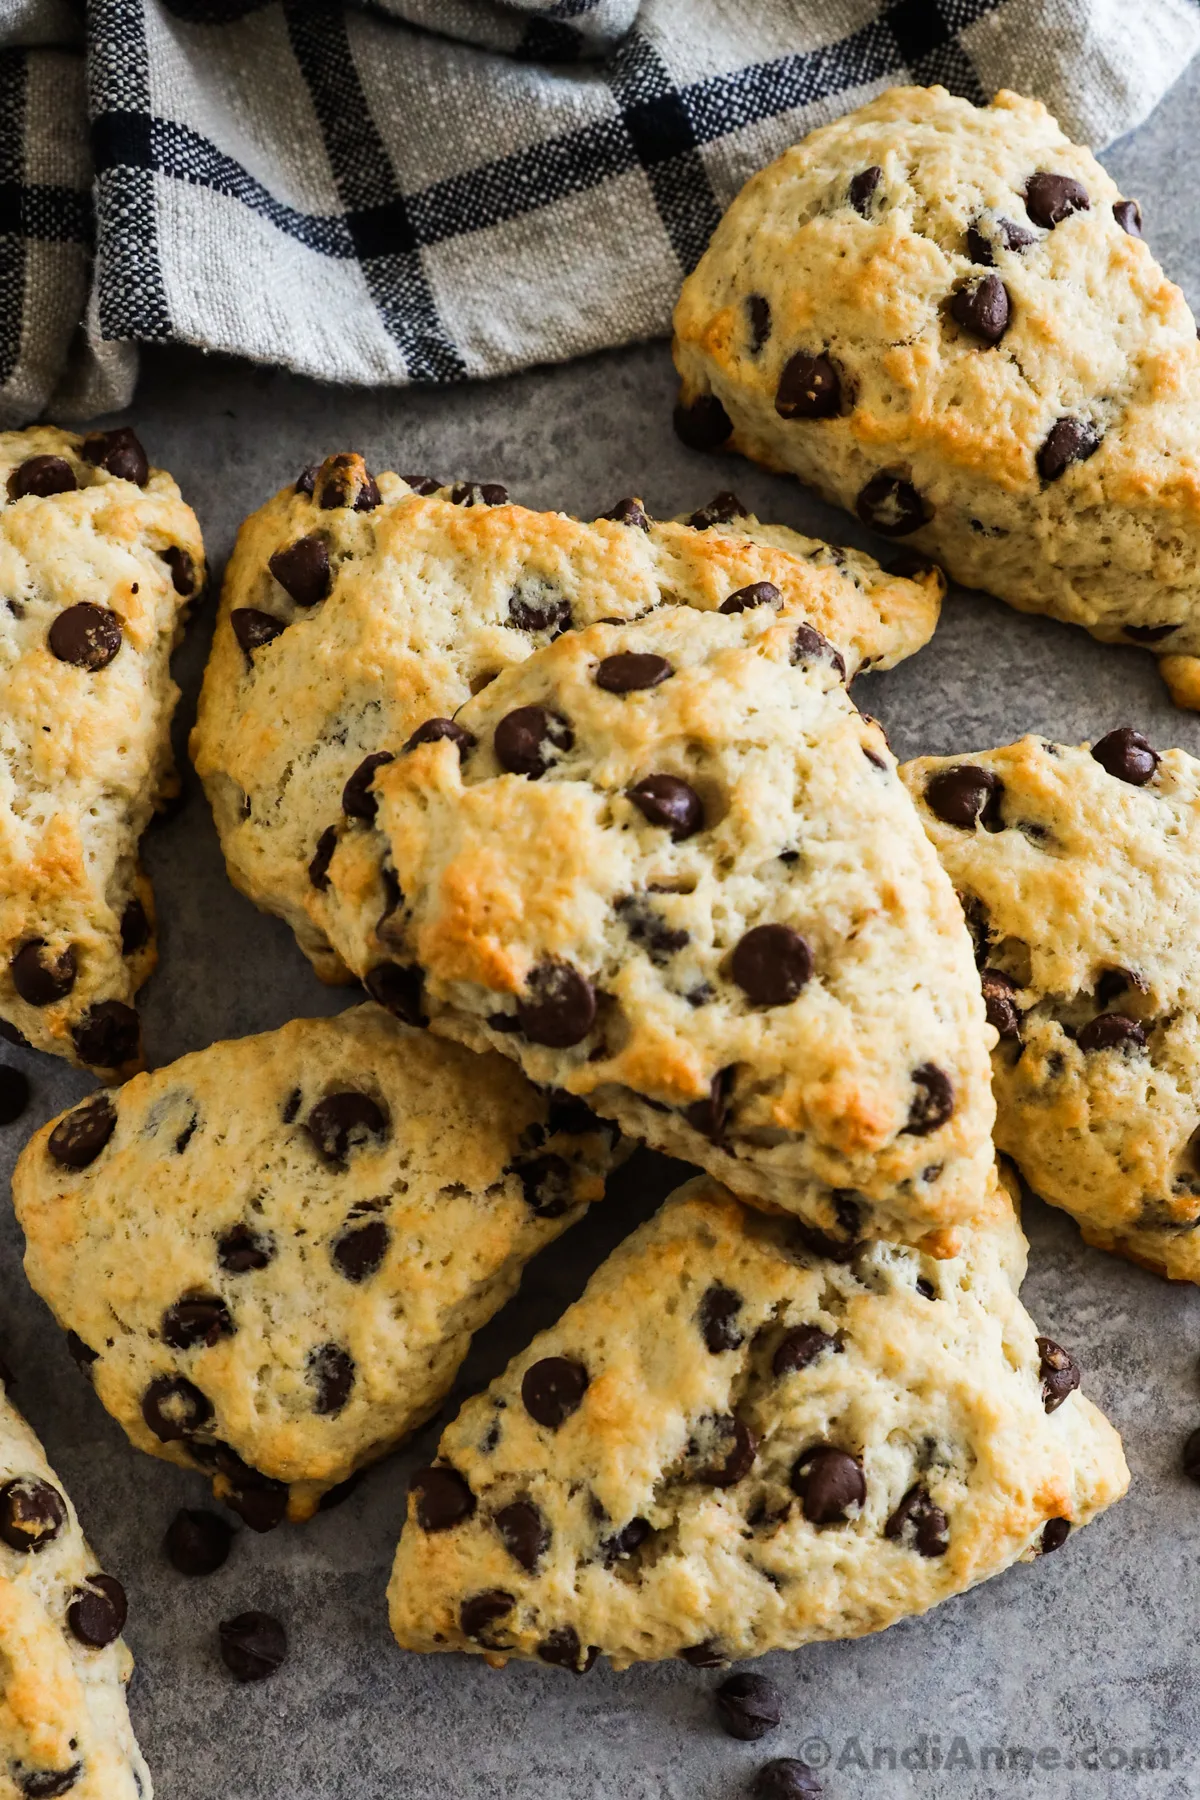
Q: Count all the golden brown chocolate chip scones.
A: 8